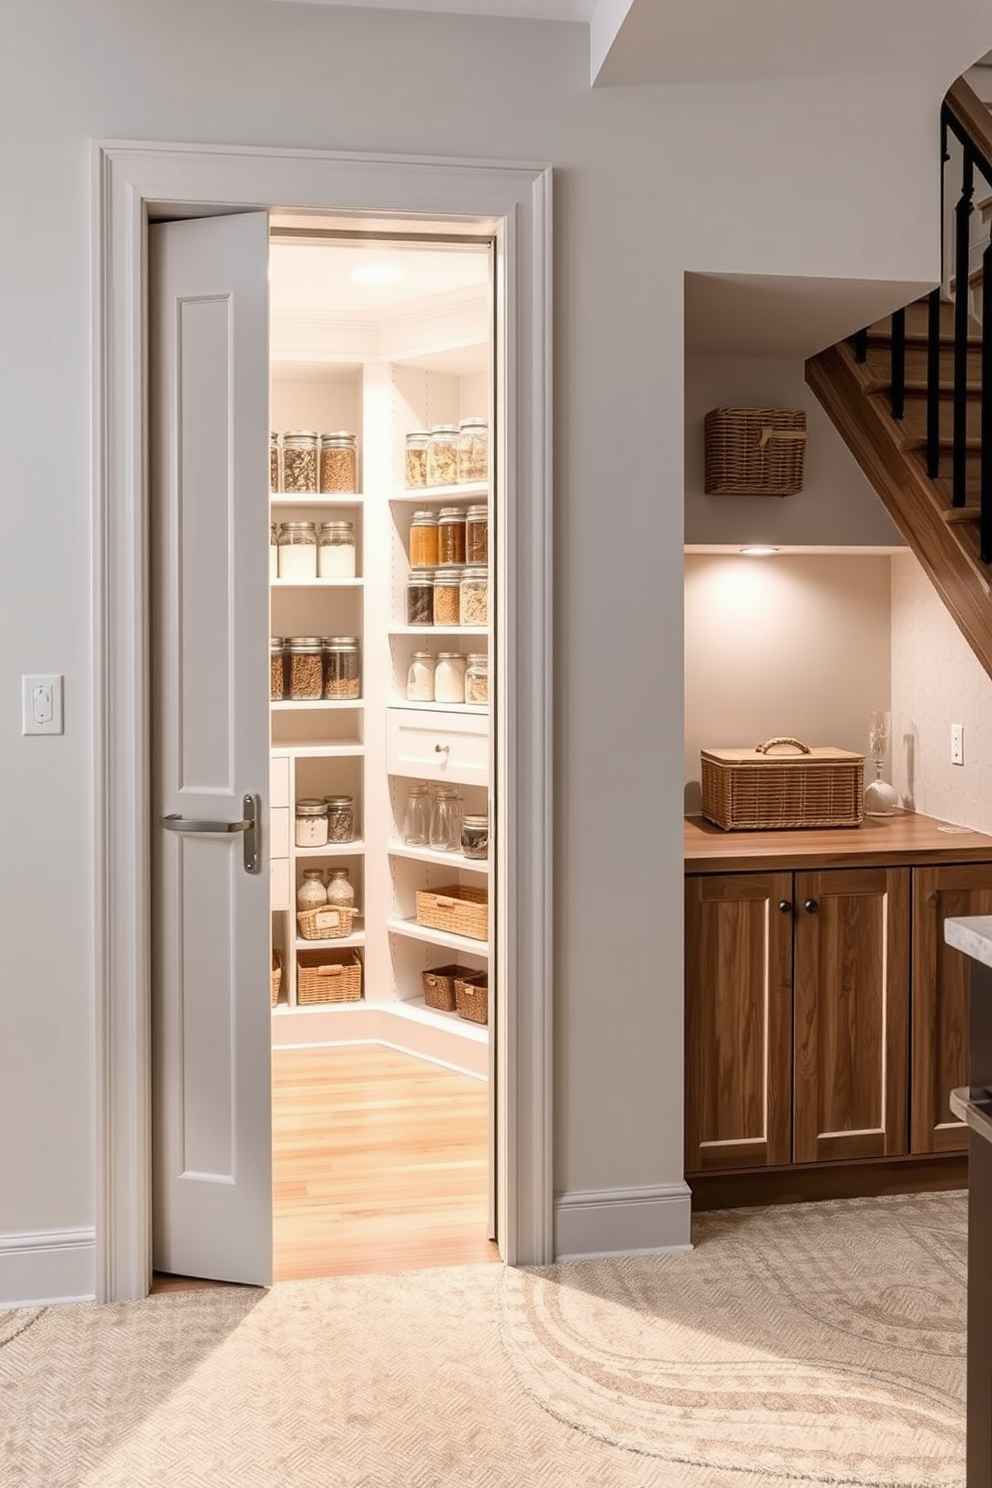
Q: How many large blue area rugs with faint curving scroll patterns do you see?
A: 0